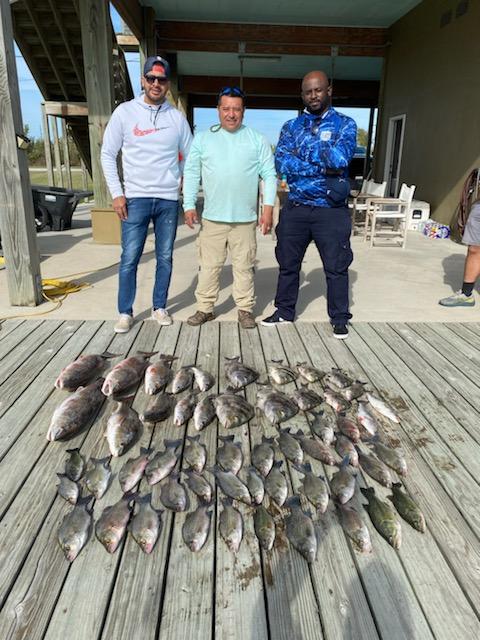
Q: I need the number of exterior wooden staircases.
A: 1